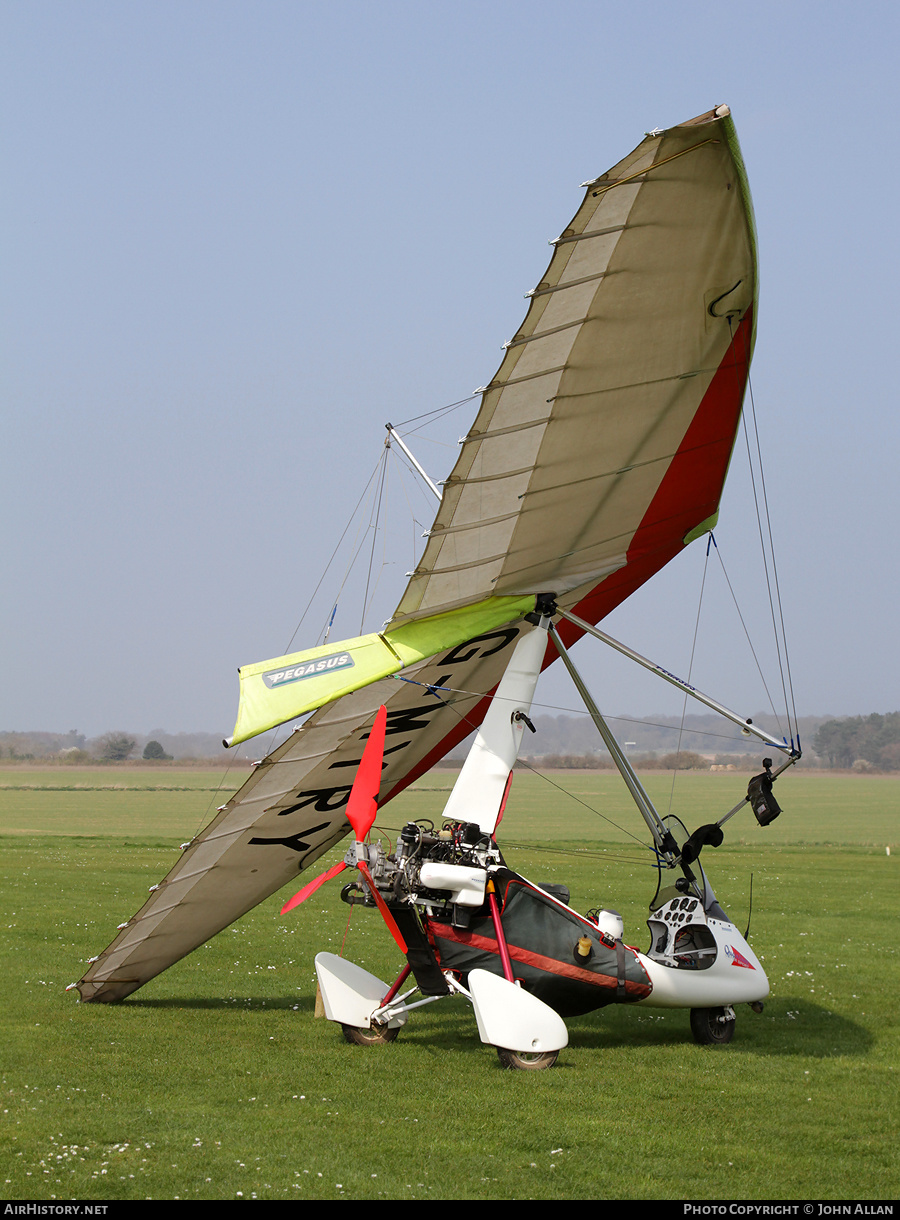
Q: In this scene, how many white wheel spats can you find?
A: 2